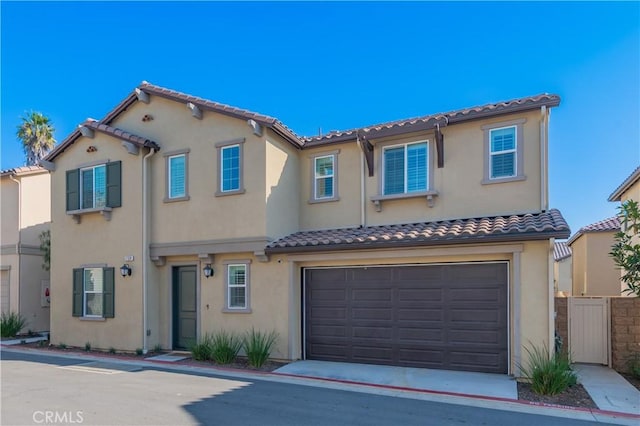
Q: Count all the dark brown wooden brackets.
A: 2